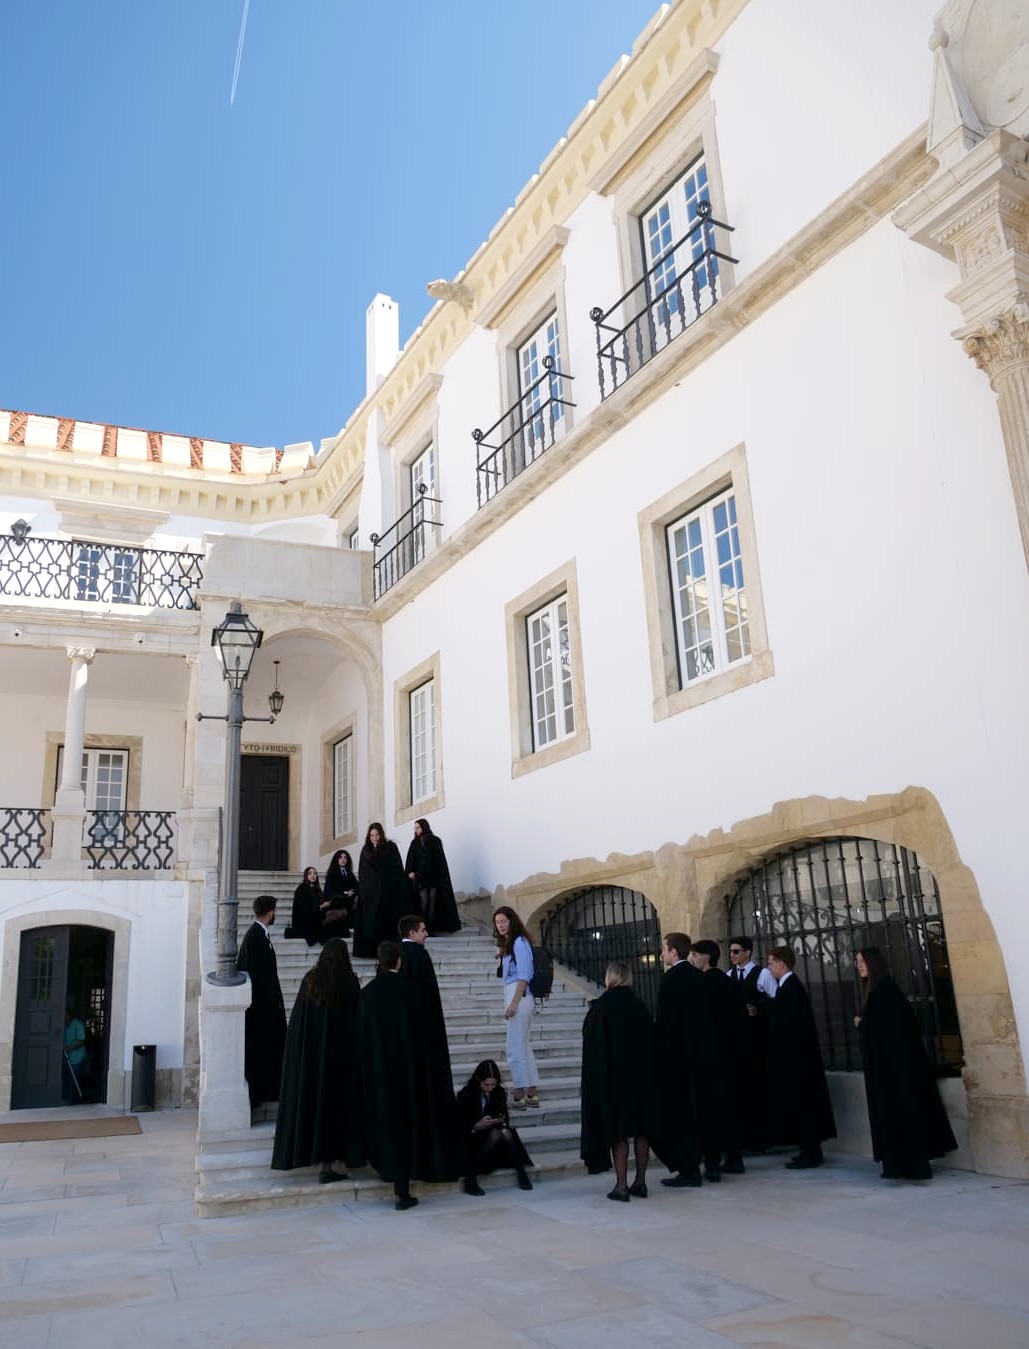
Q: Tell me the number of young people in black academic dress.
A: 15